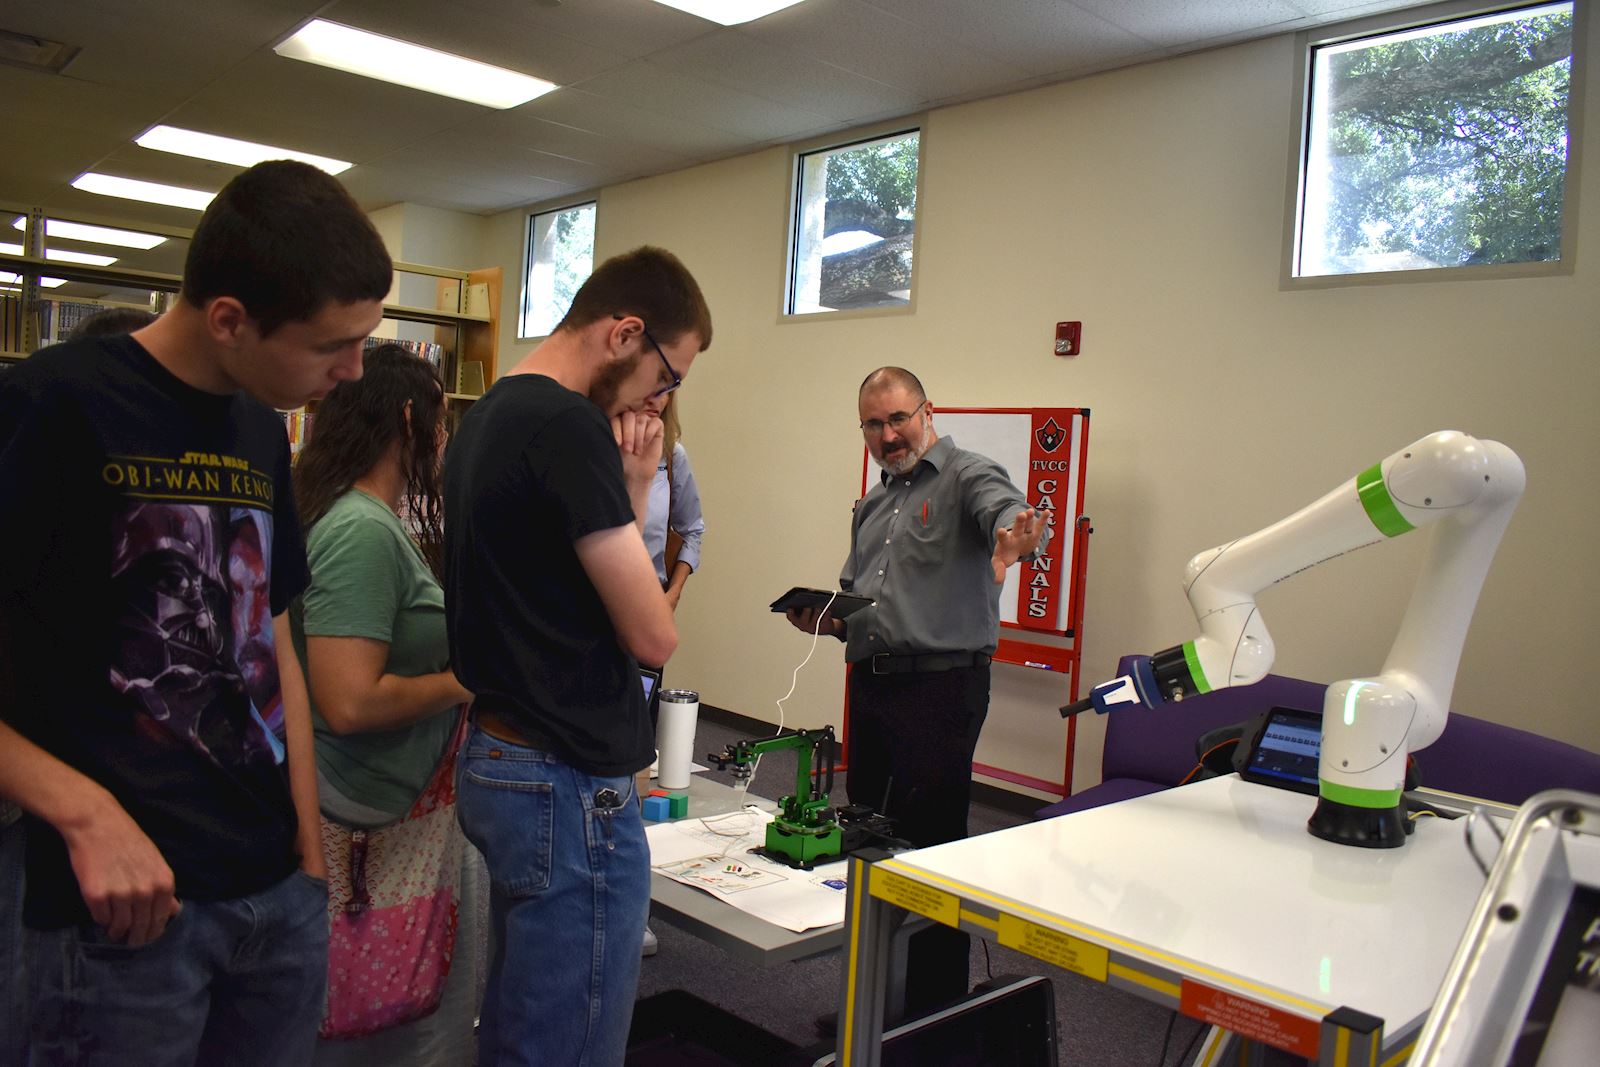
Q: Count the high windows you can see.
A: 3